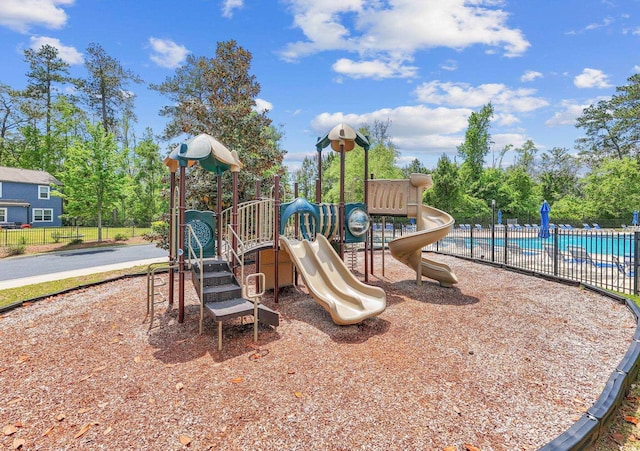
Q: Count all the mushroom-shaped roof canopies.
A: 2